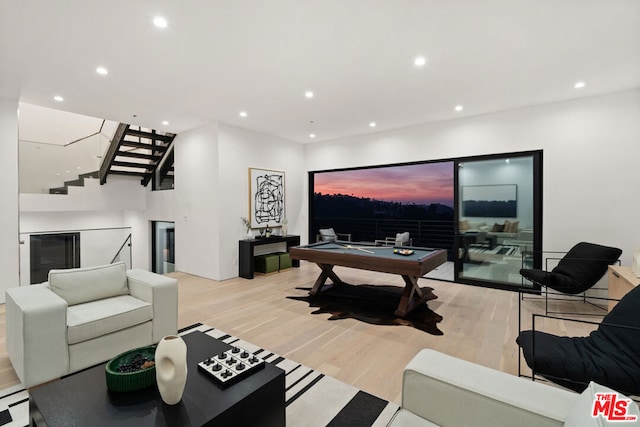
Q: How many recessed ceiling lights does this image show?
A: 11